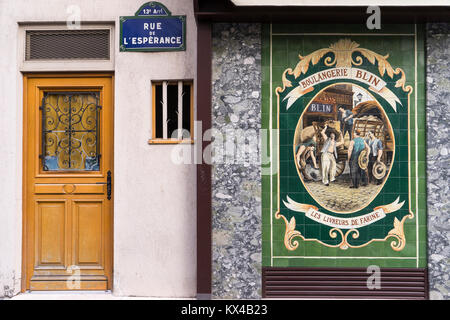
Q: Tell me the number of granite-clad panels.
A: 2